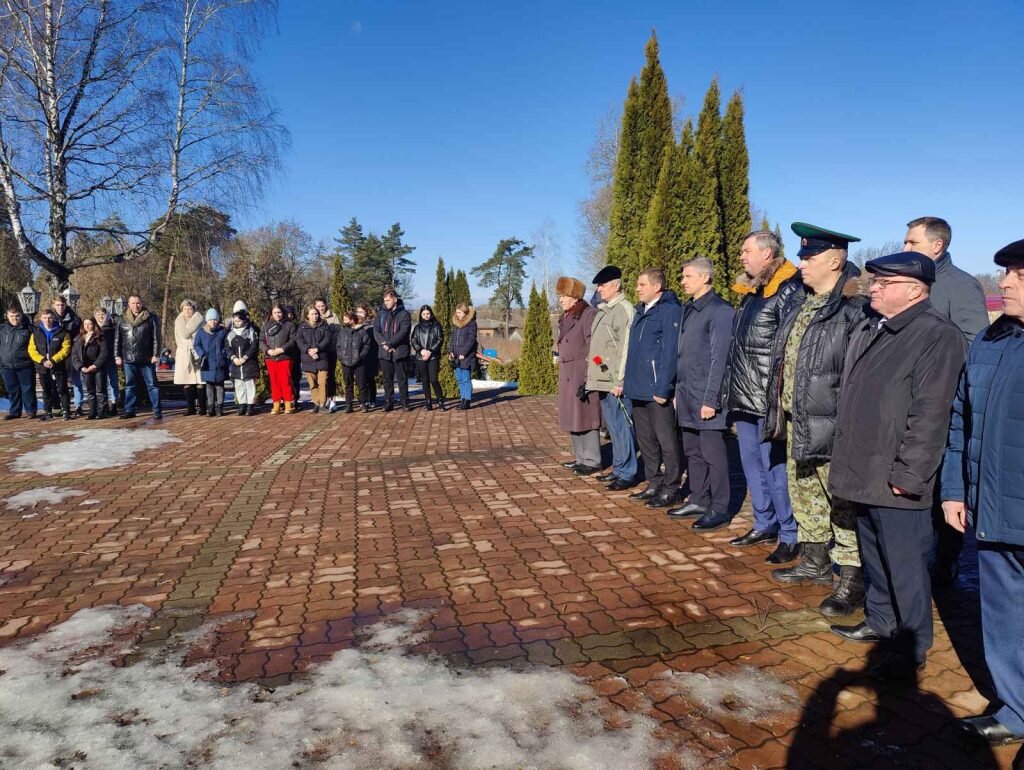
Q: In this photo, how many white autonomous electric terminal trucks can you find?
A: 0